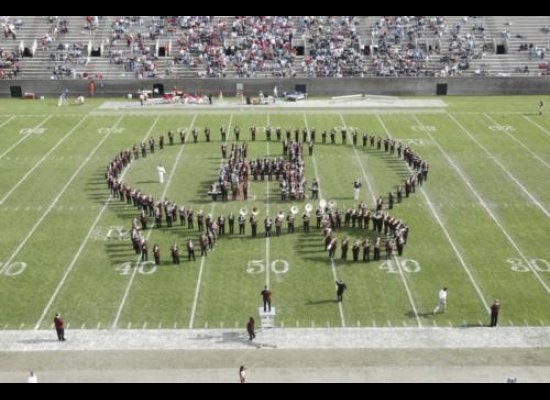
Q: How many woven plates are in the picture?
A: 0